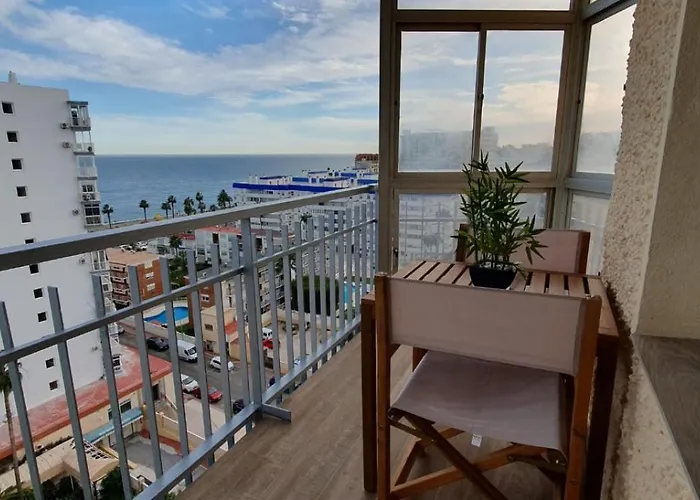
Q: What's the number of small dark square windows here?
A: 11